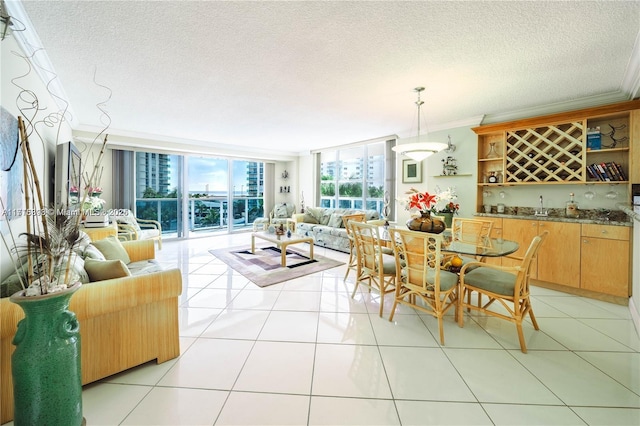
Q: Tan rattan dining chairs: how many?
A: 6